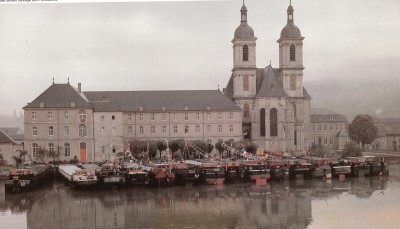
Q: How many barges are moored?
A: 15